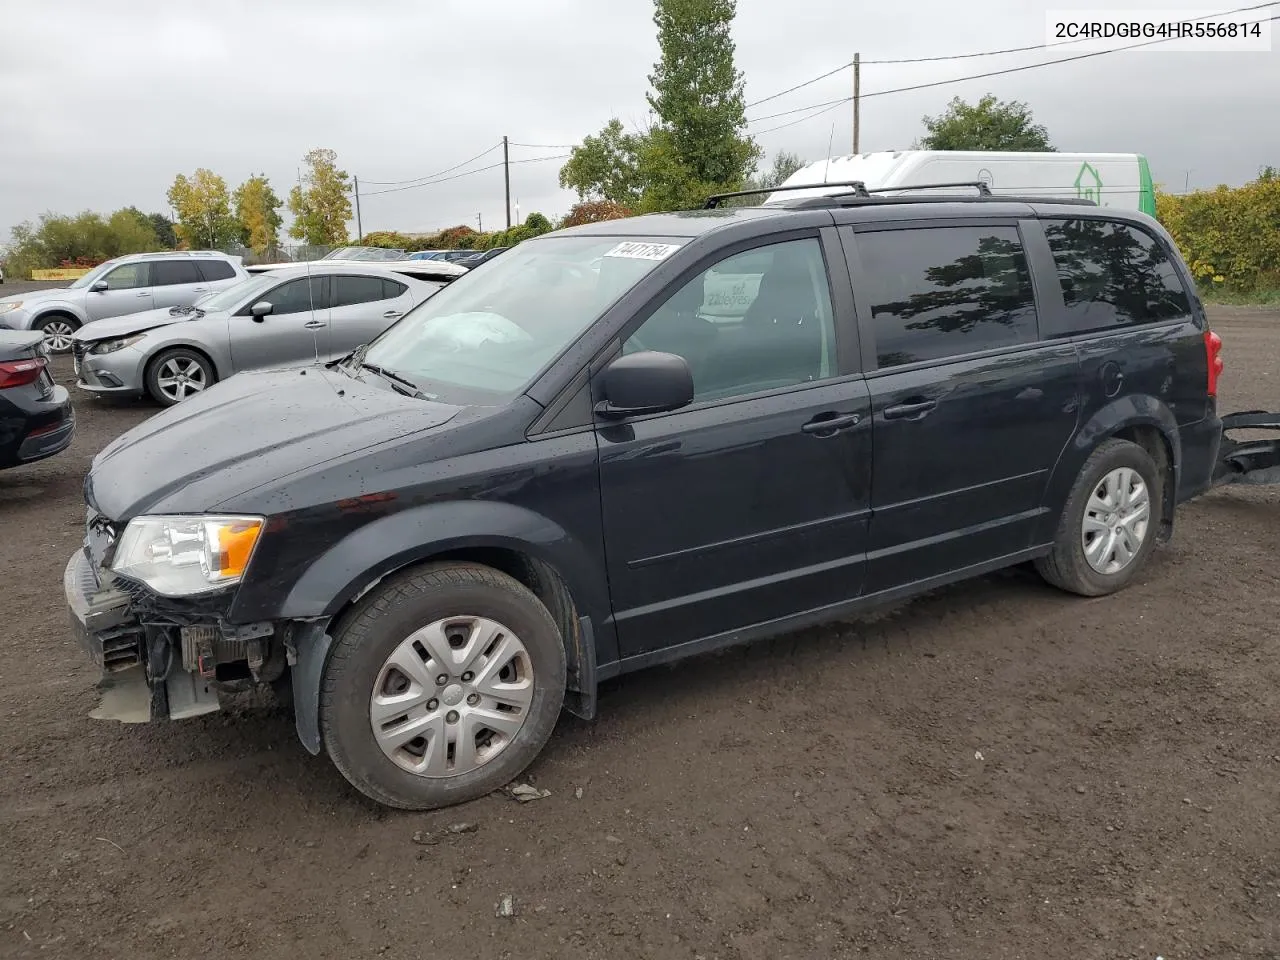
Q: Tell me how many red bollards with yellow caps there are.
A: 0